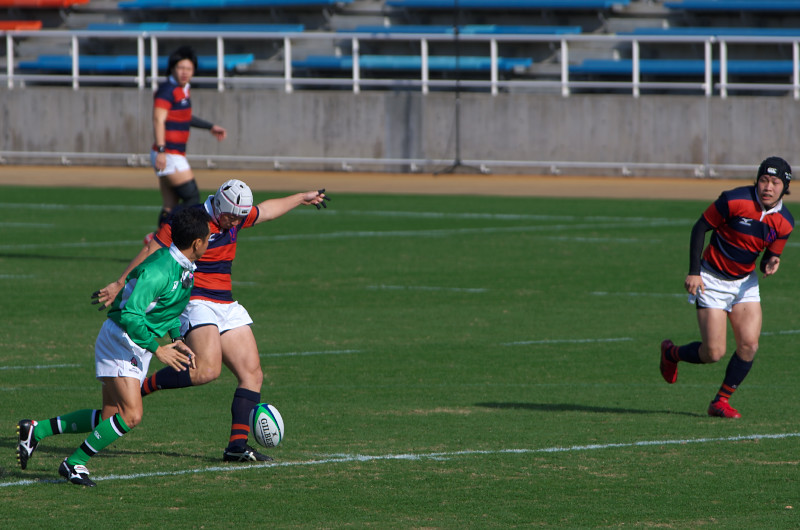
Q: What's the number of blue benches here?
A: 9